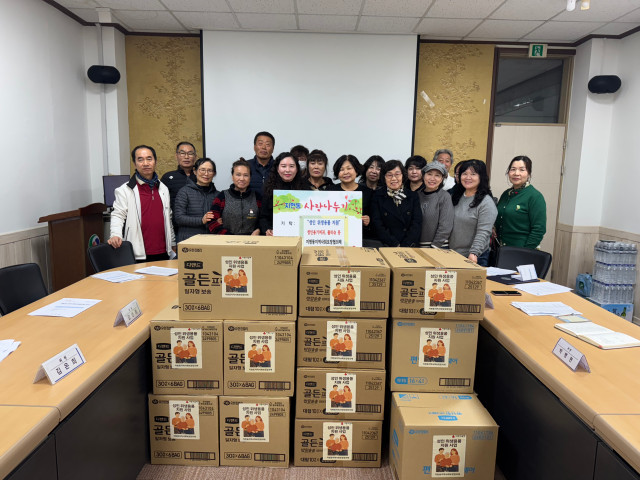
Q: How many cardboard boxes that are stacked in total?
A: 12